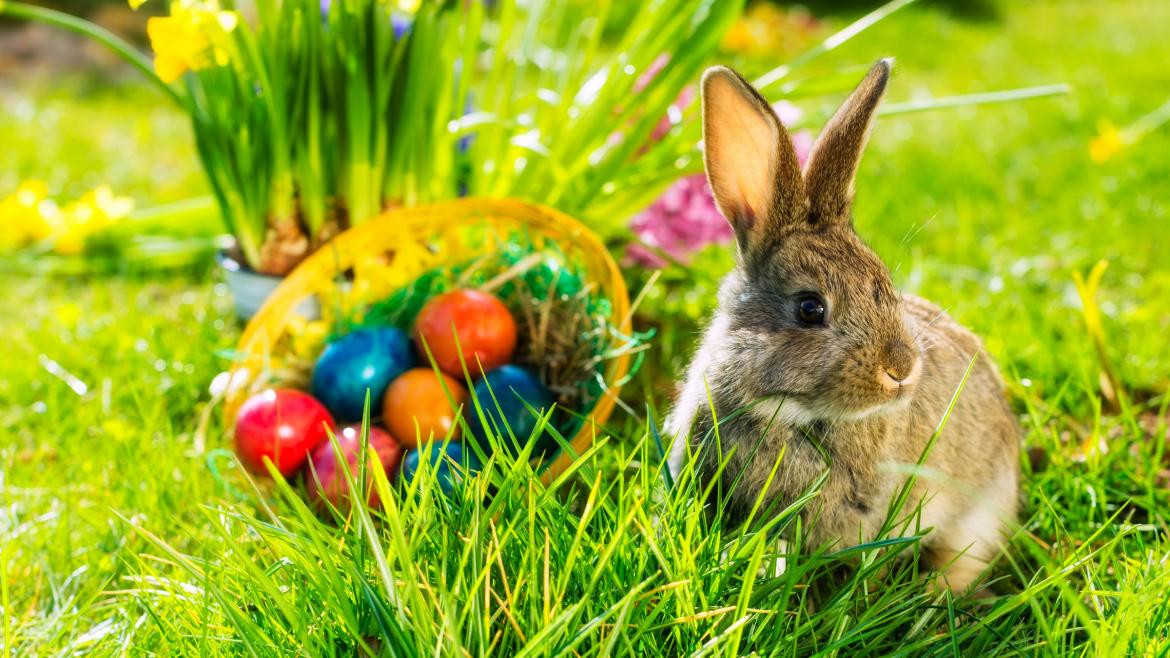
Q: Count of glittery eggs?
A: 0